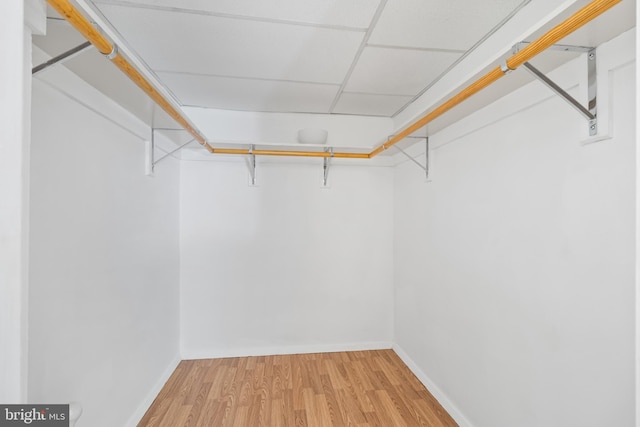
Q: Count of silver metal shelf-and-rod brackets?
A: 6